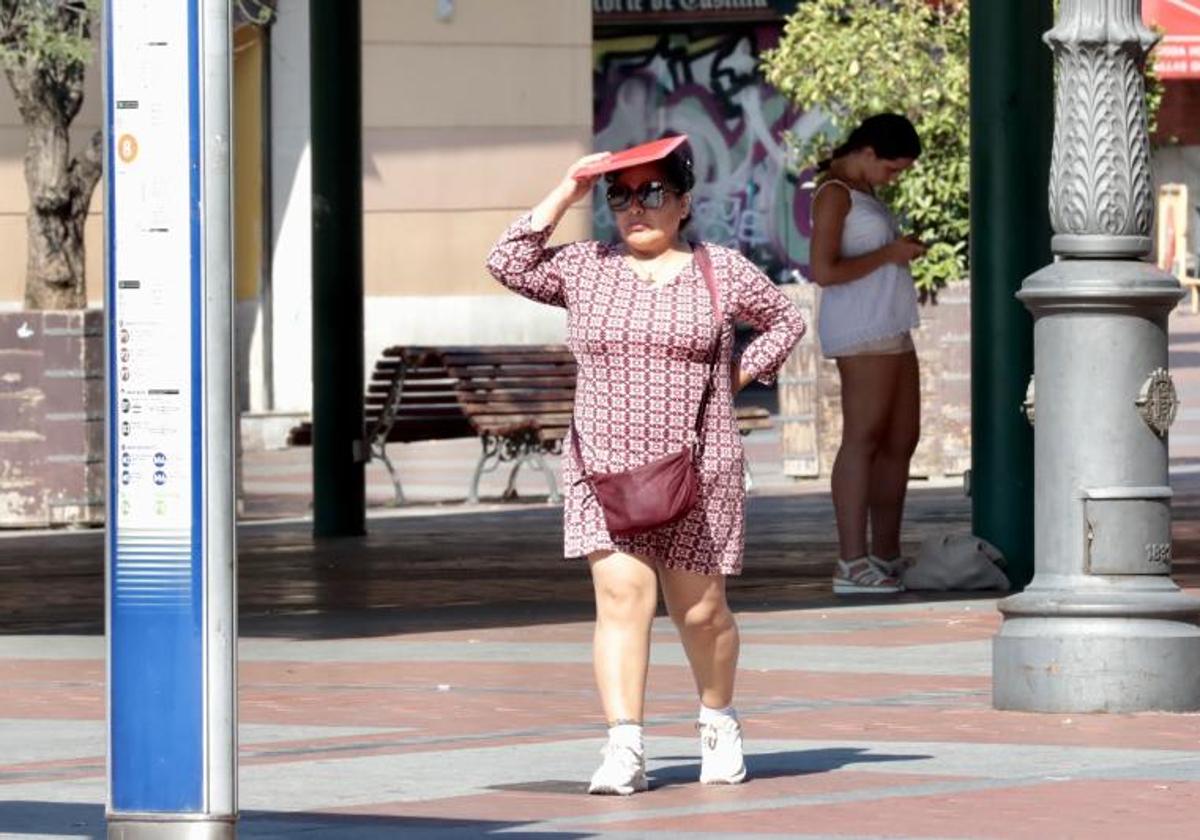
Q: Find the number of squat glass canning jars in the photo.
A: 0